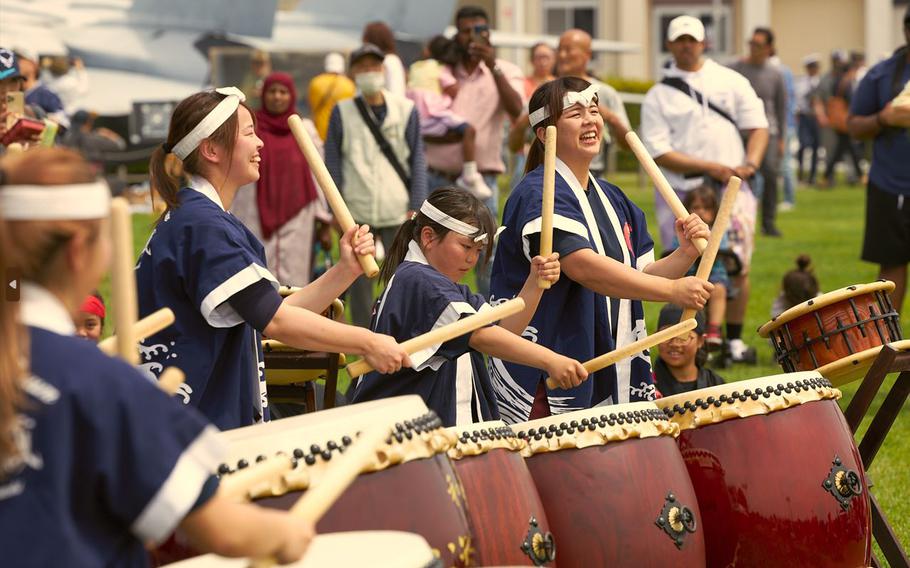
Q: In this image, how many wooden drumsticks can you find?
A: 11